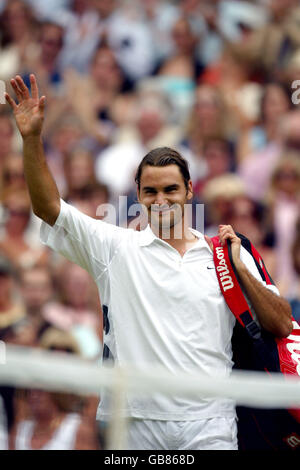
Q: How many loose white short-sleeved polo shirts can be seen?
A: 1